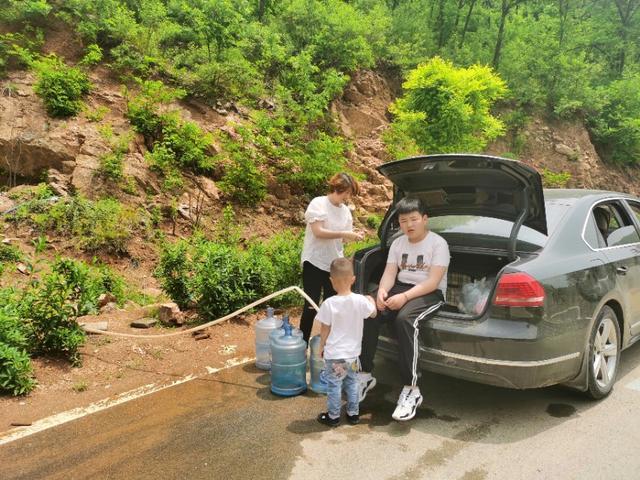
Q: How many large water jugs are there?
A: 4